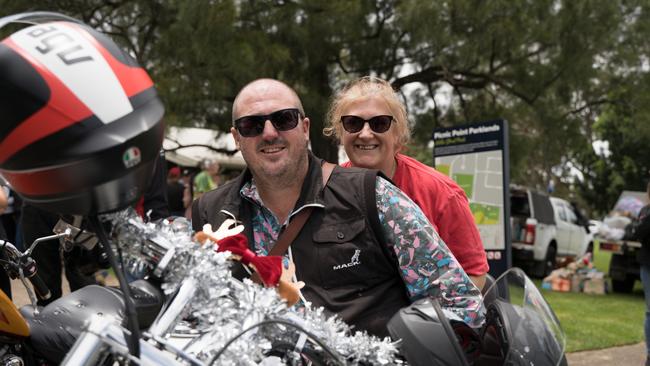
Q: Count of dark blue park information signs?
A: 1